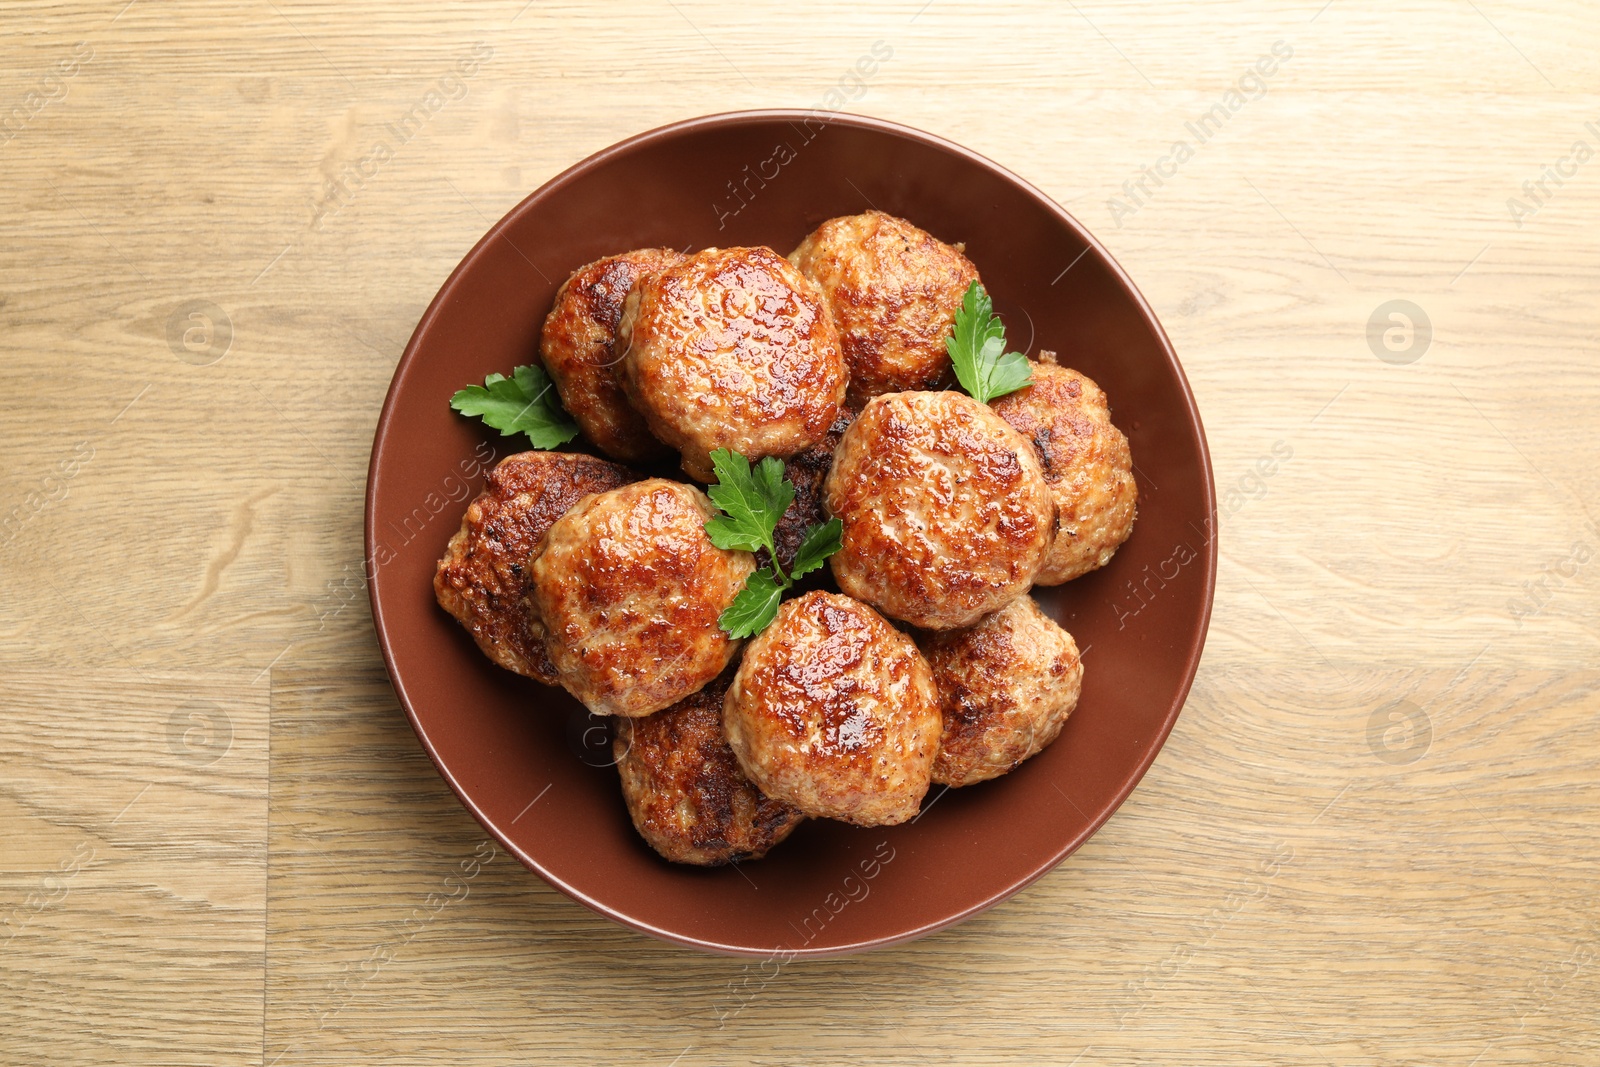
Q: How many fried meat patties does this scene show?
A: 11